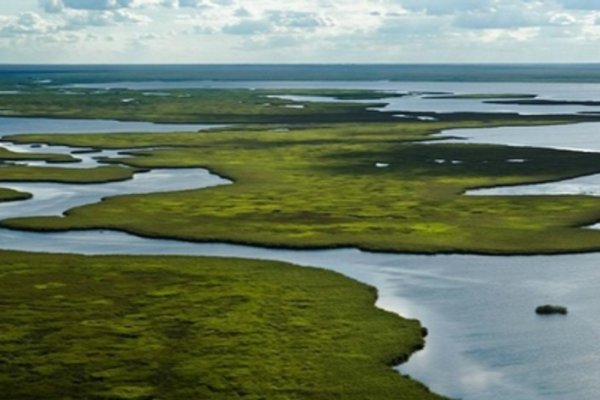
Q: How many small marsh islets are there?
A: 1